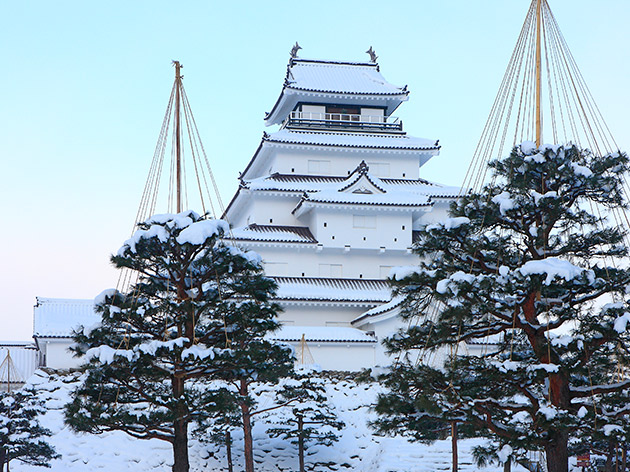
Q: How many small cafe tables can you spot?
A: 0